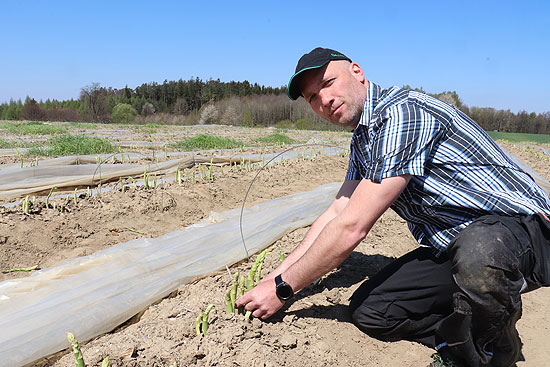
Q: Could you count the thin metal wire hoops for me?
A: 2